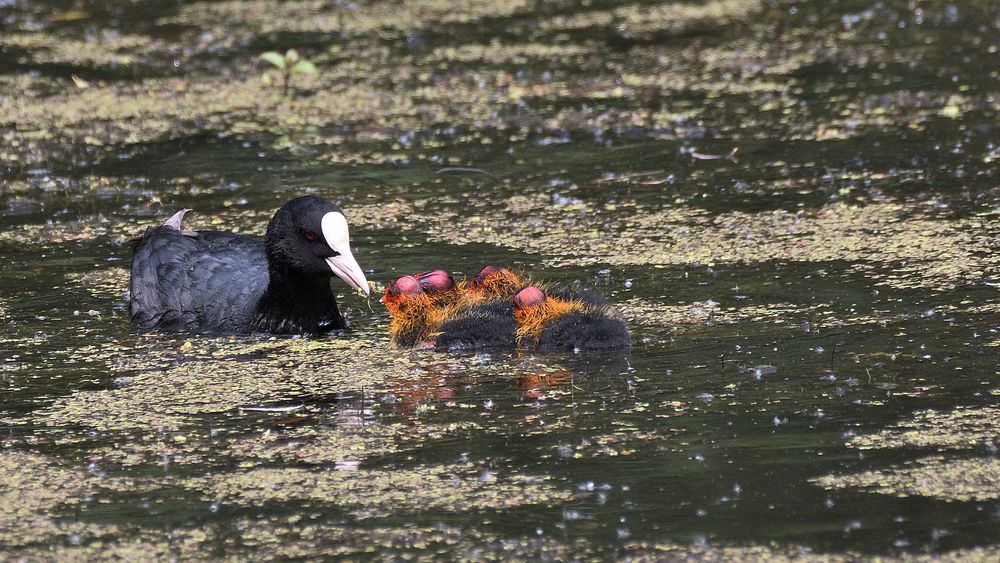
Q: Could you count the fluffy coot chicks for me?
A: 4